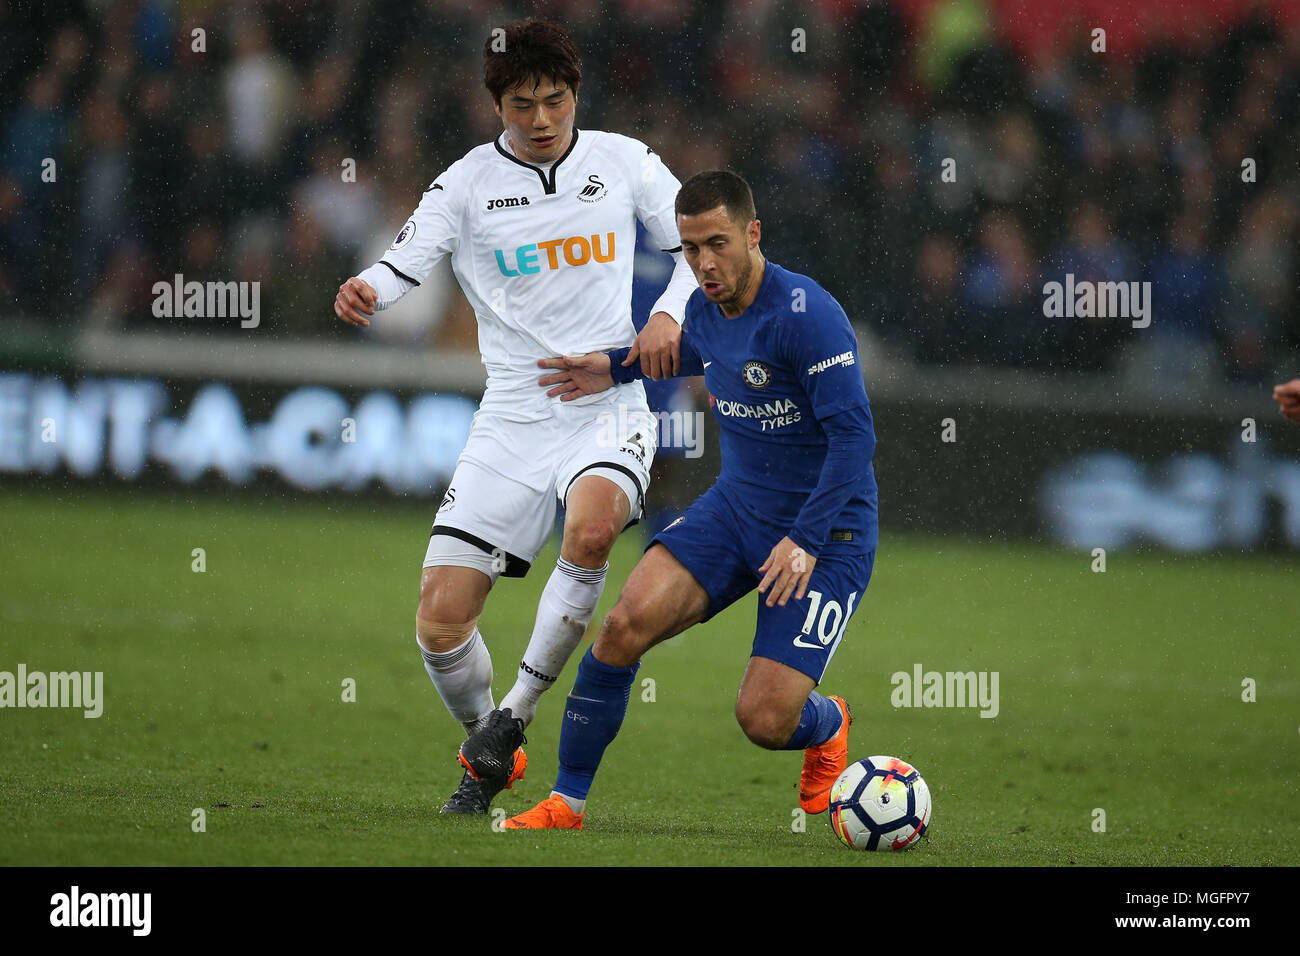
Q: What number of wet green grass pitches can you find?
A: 1